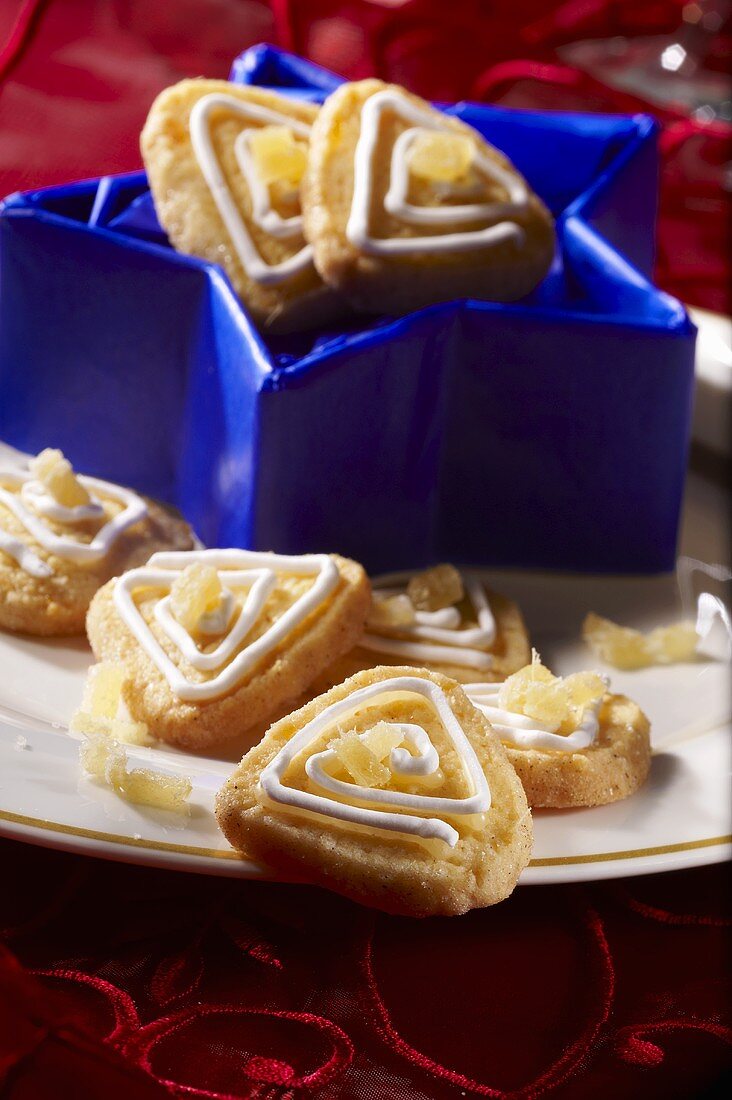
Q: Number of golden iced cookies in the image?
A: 7